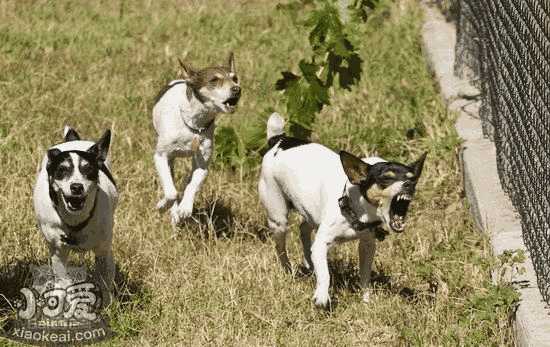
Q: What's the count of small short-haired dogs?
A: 3